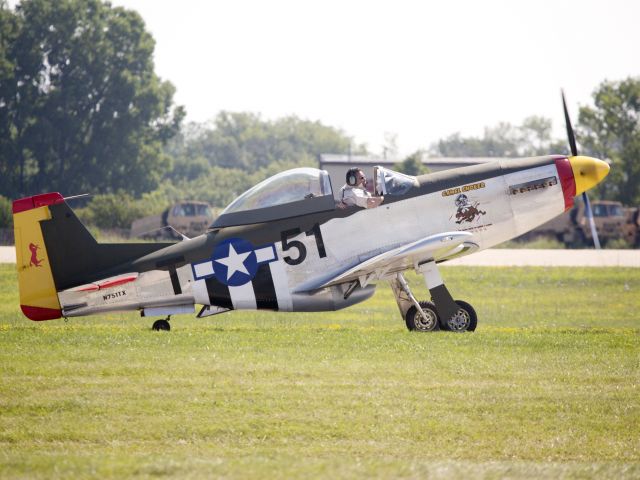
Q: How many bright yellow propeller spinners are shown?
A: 1